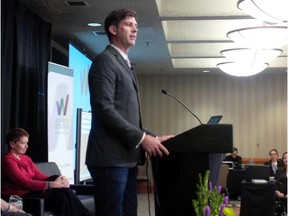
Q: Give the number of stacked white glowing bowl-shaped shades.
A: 4